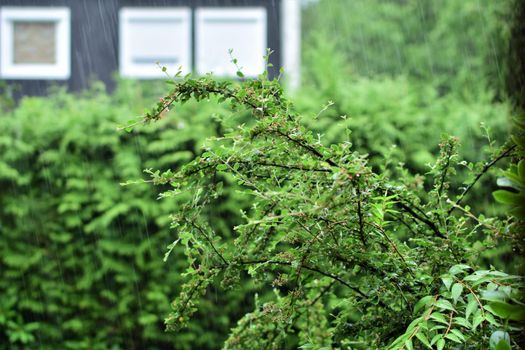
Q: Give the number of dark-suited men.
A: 0